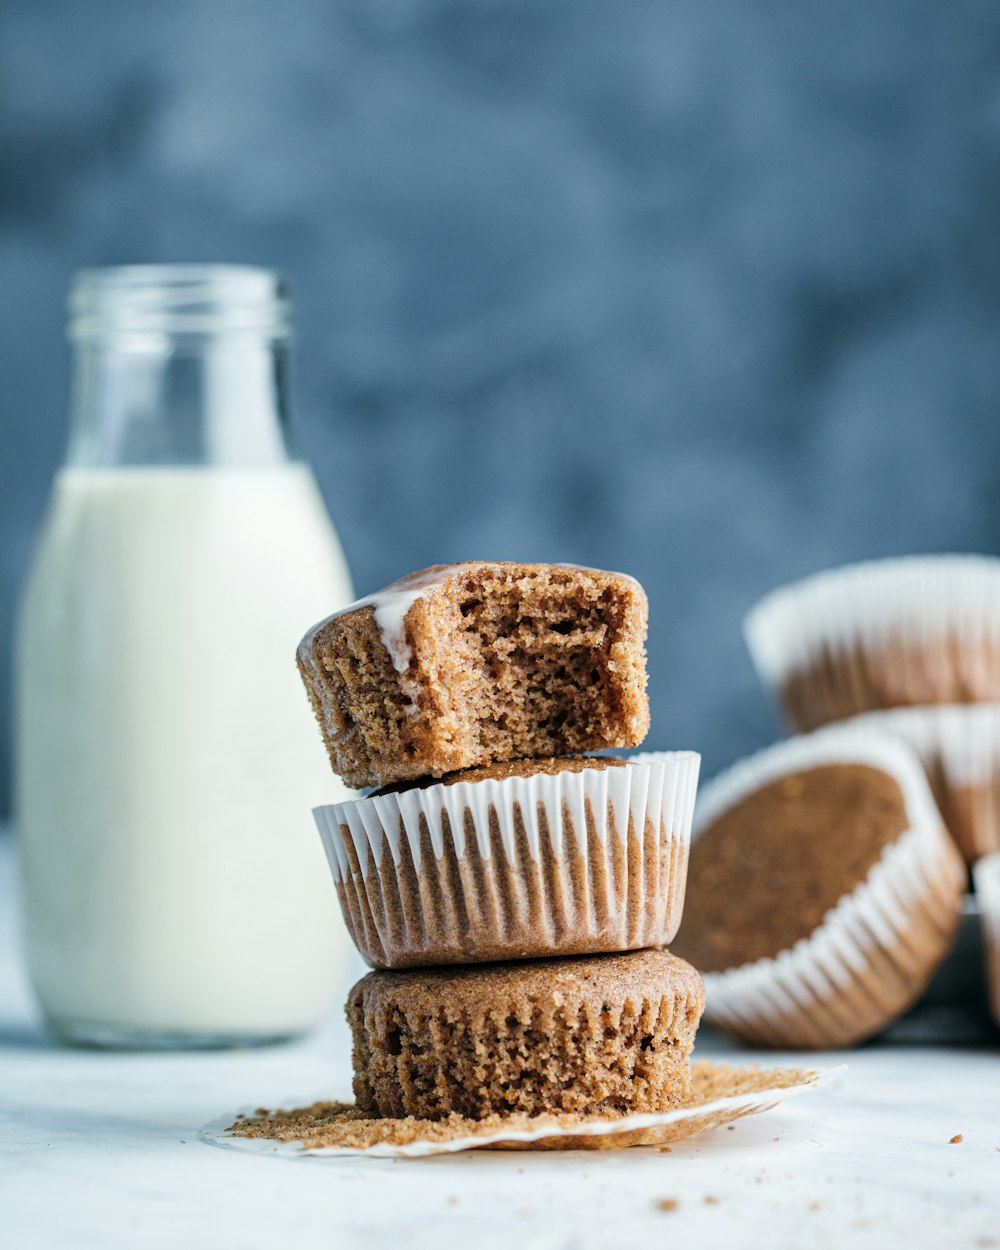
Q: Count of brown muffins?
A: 7